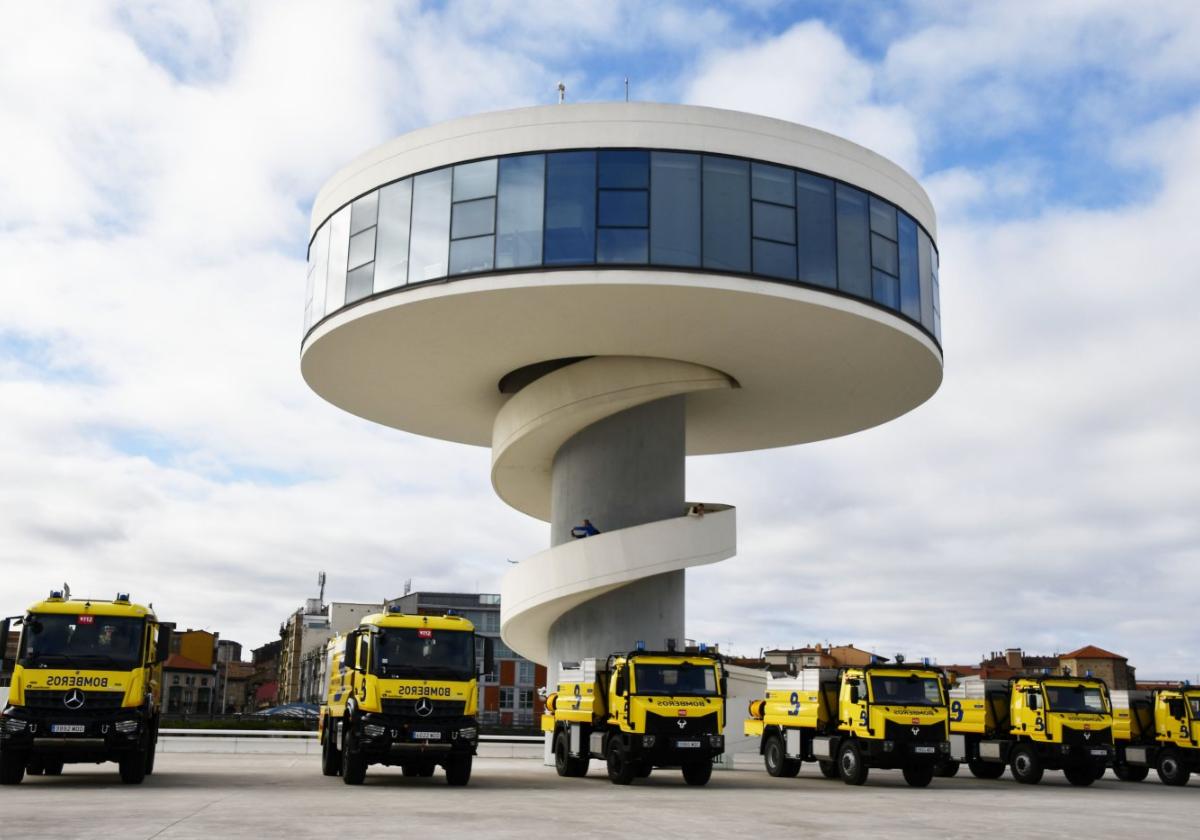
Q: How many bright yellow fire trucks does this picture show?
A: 6